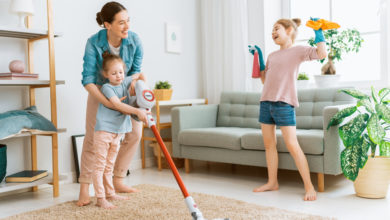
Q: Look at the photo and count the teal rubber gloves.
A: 2